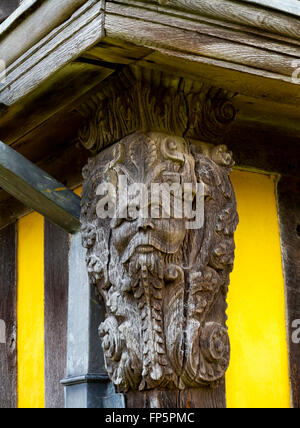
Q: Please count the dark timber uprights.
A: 3